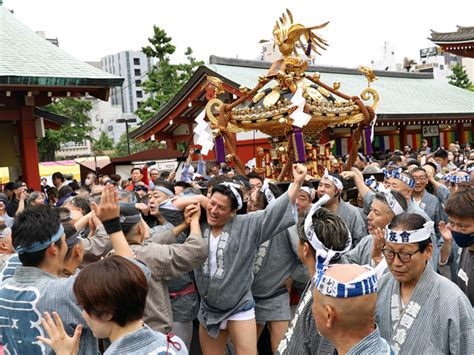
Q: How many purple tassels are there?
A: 3